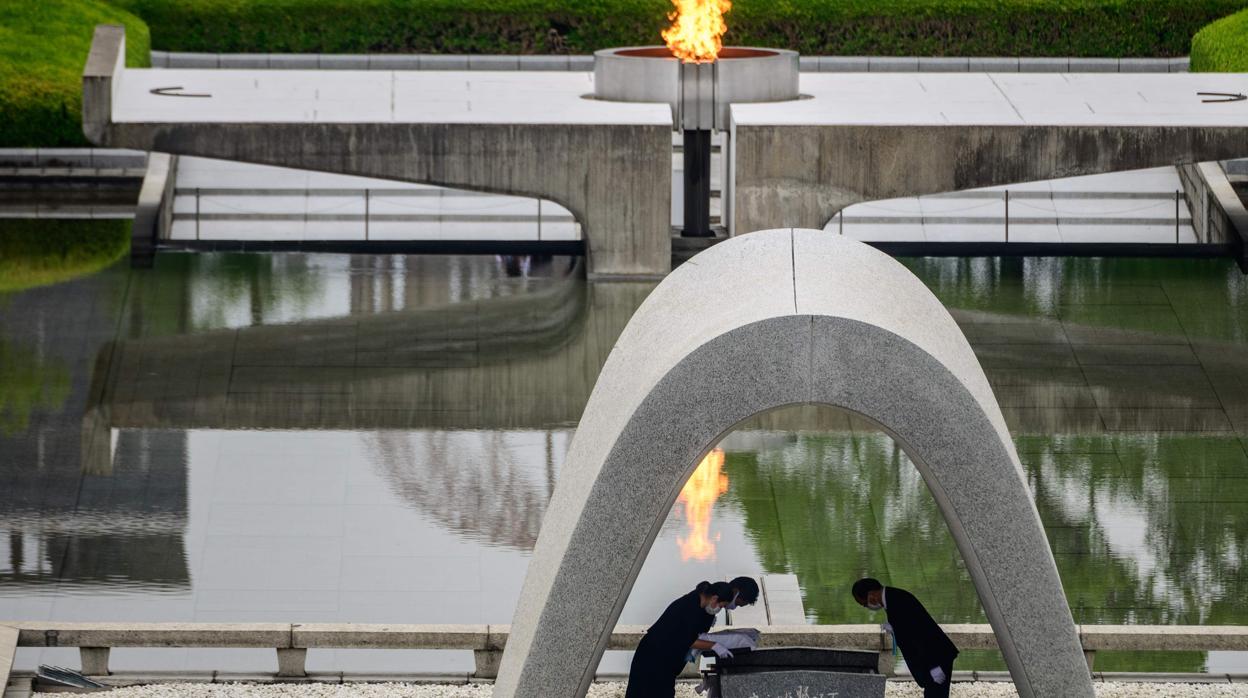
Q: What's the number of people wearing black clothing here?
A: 3